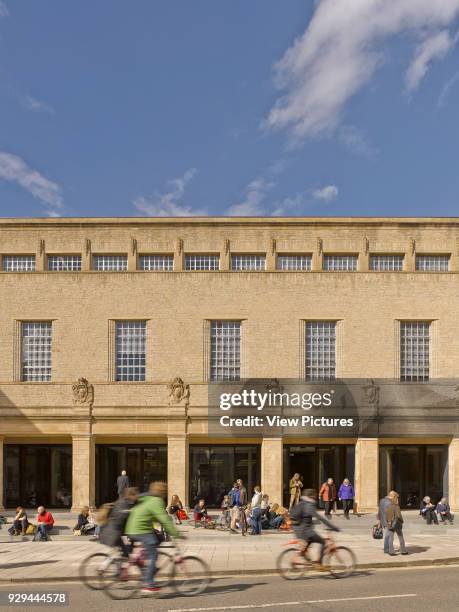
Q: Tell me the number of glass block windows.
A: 15